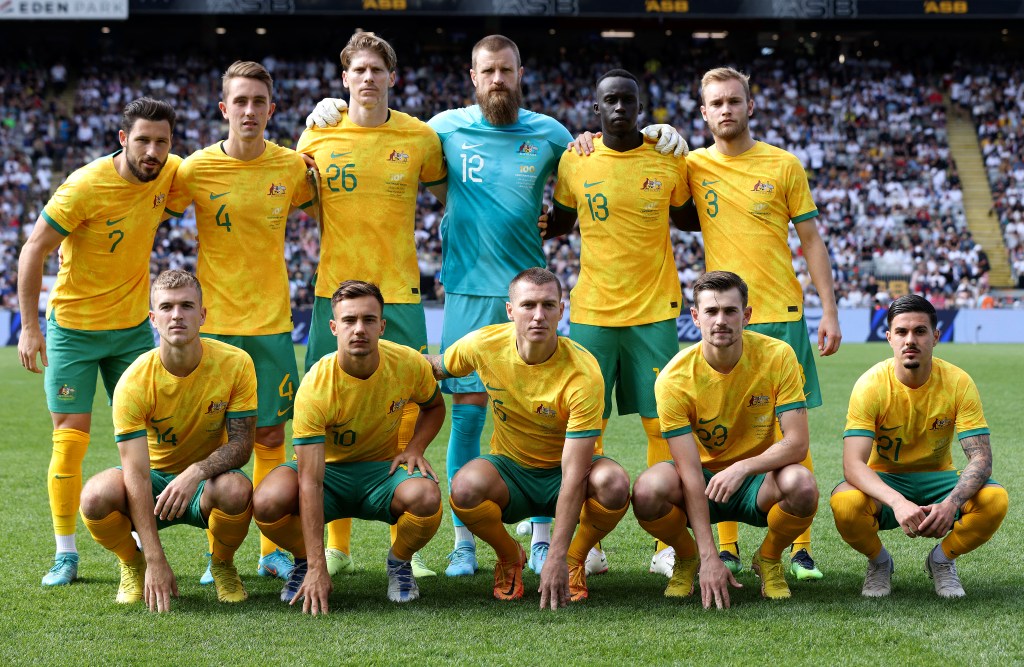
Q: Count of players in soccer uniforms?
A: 11